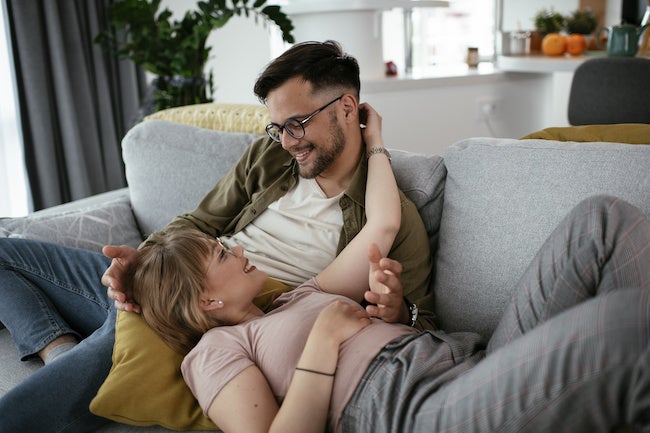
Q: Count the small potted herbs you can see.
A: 2